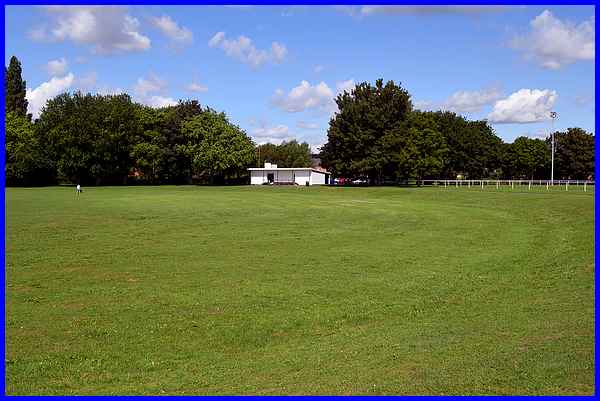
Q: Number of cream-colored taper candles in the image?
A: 0